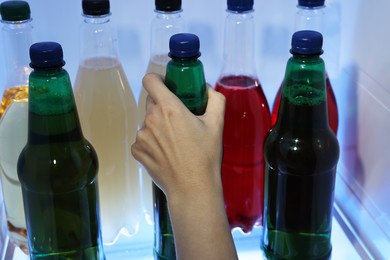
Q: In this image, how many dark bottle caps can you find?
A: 8